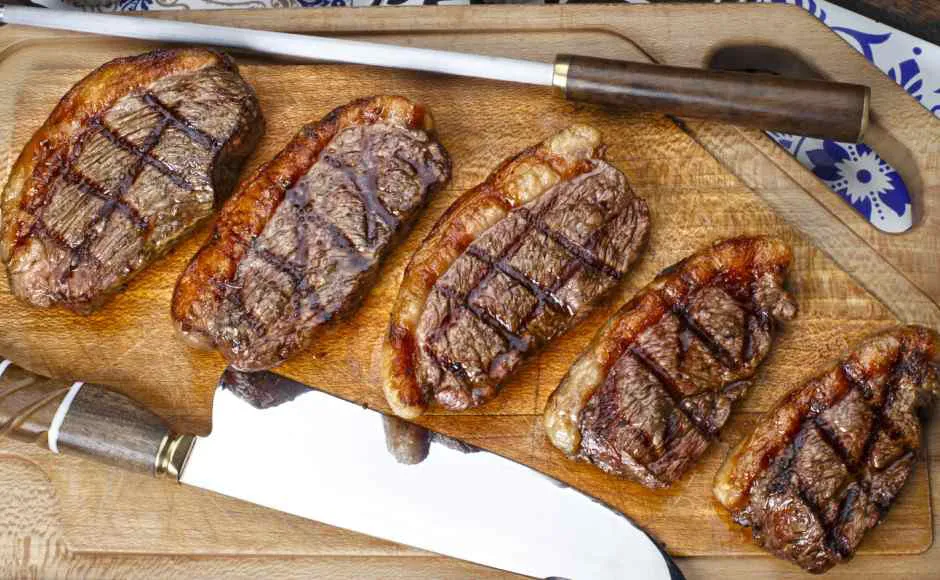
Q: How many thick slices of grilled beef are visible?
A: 5